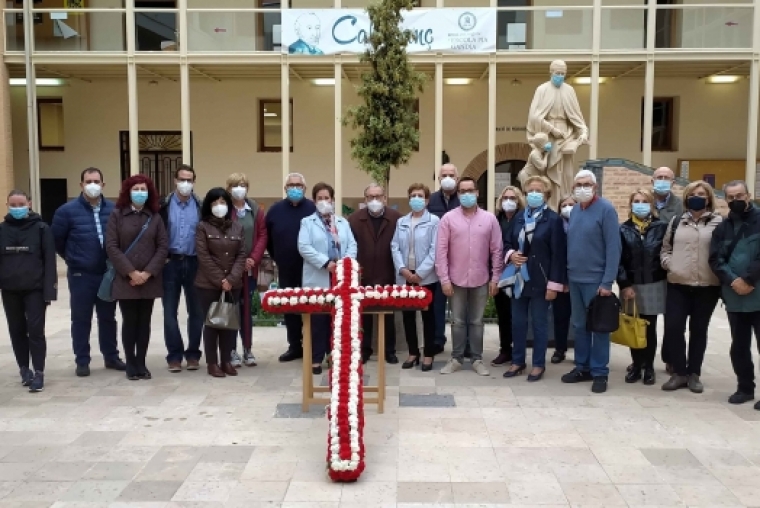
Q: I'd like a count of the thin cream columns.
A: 10